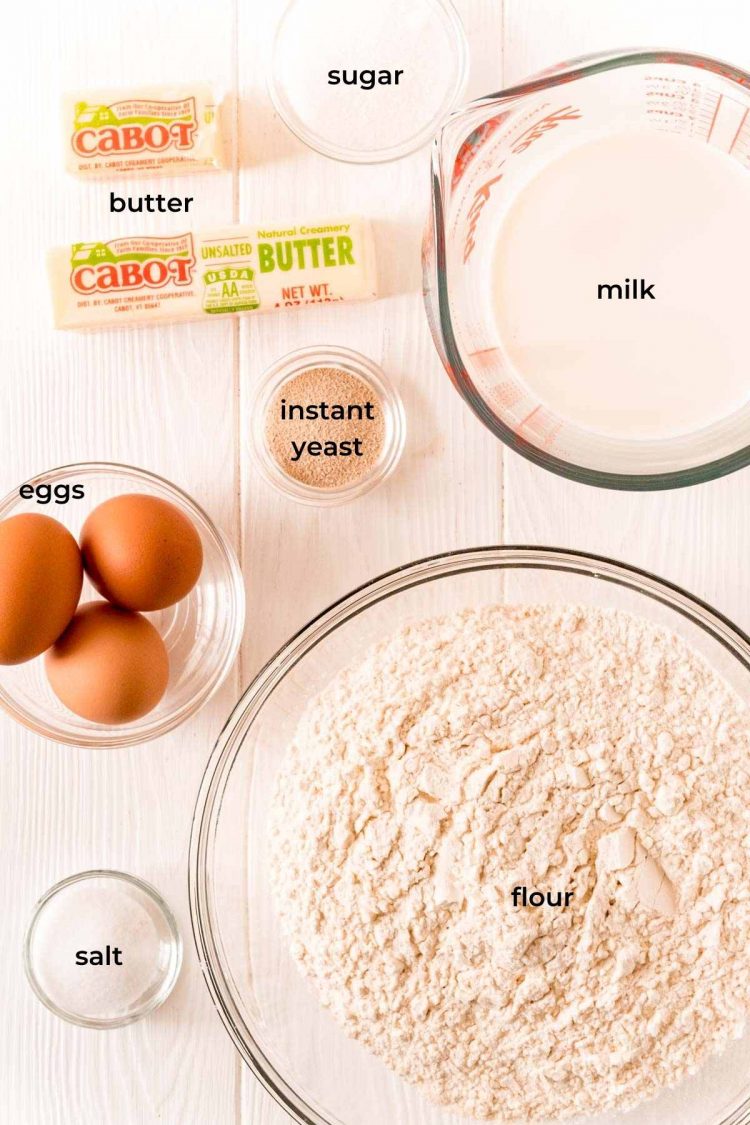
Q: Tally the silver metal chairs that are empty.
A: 0